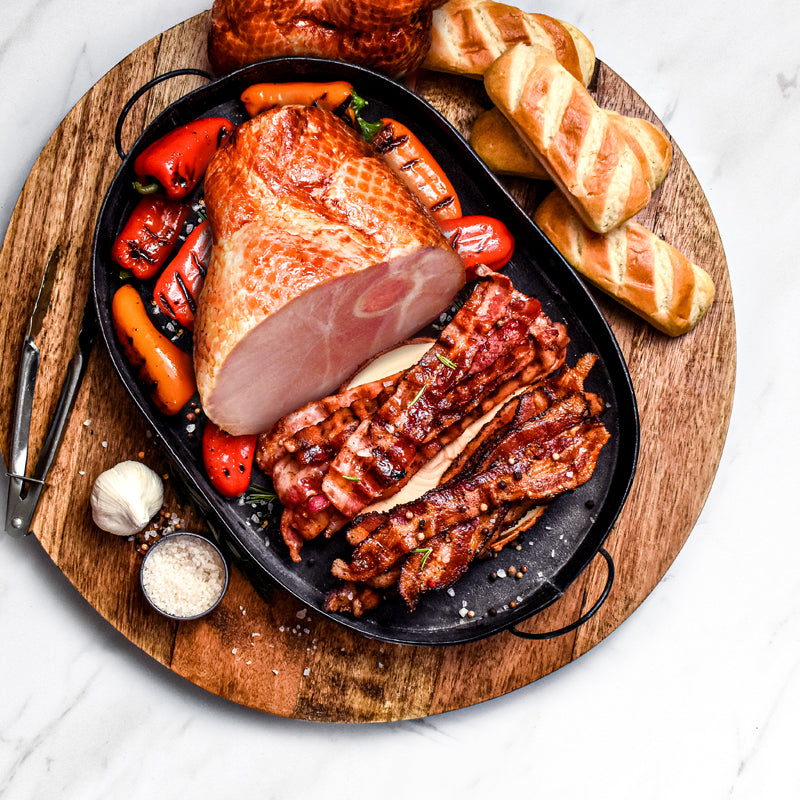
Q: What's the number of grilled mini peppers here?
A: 8